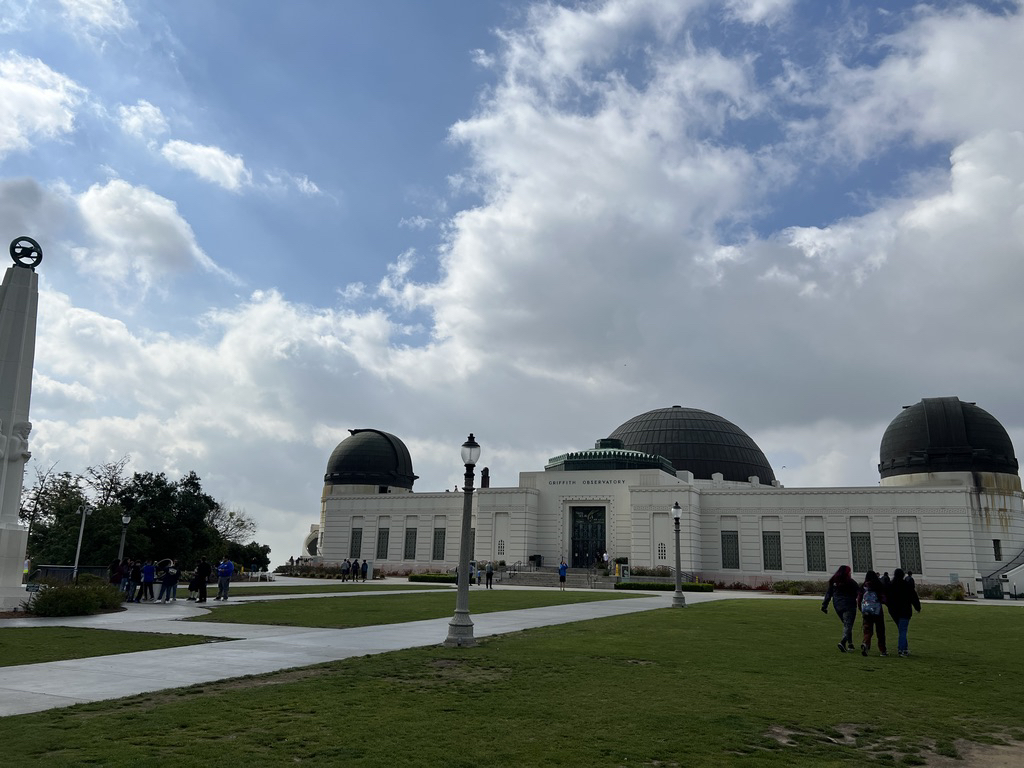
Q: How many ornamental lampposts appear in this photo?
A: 3